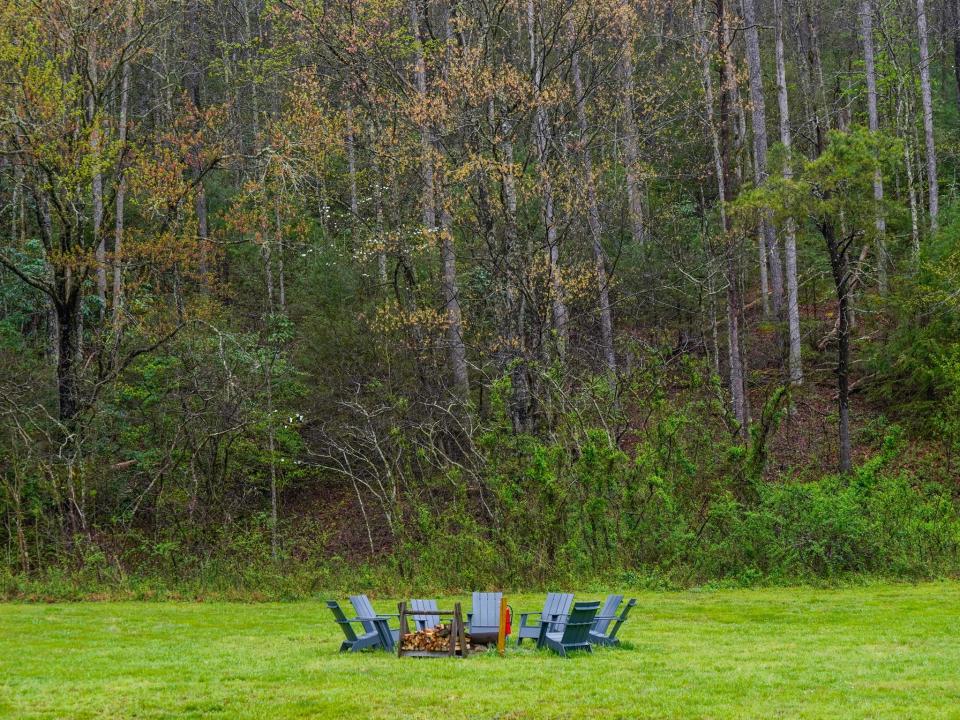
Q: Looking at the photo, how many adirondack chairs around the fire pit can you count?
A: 8